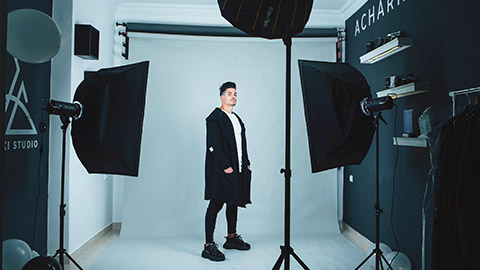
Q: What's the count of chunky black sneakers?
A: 2